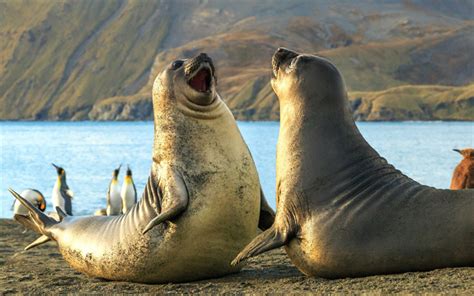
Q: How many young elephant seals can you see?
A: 2